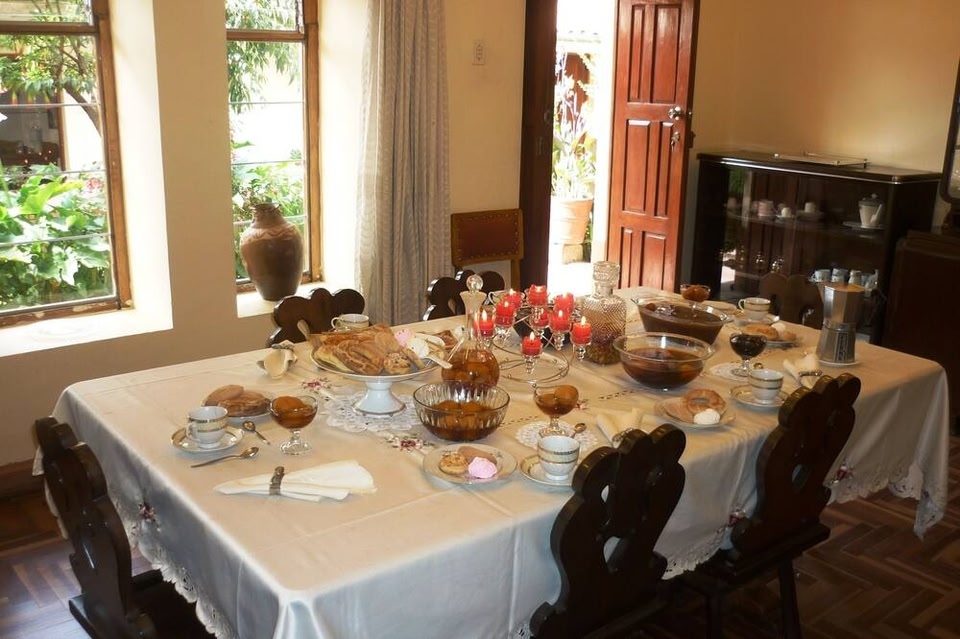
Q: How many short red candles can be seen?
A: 9